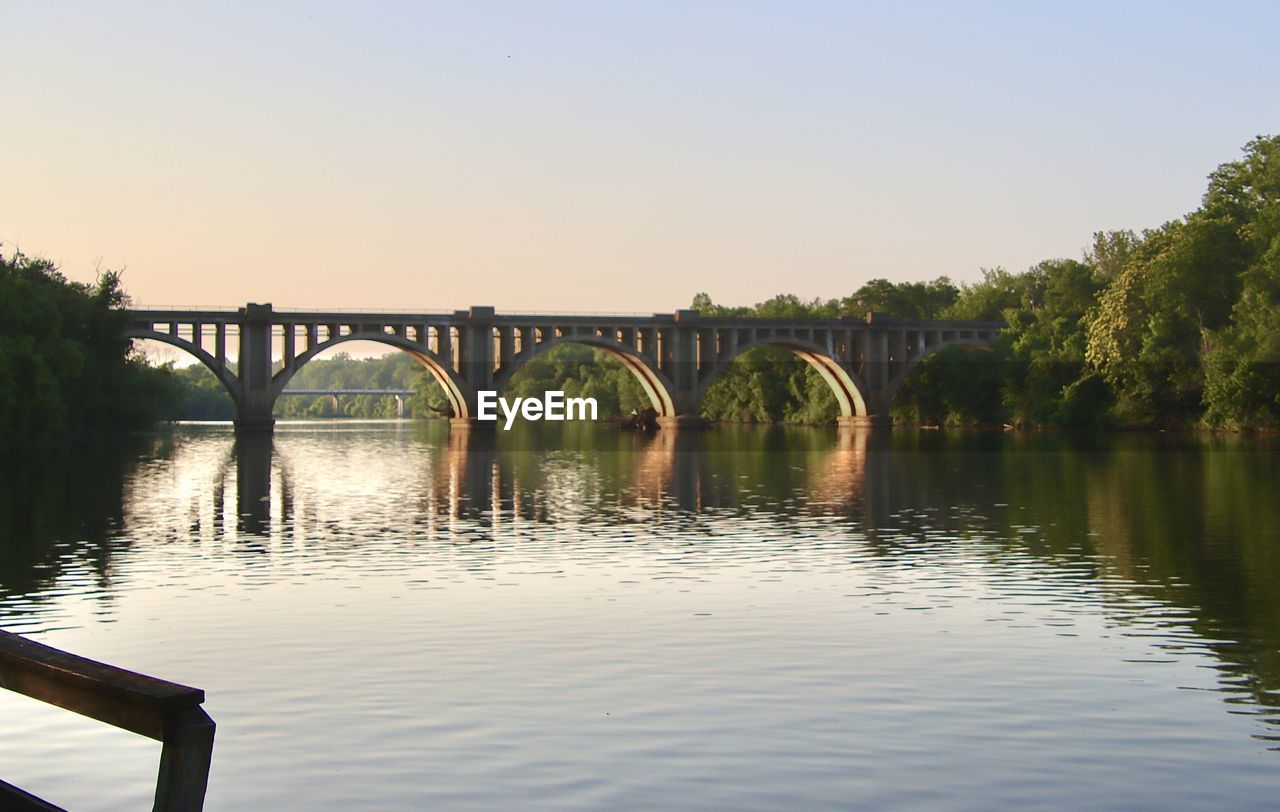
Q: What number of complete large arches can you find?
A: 3